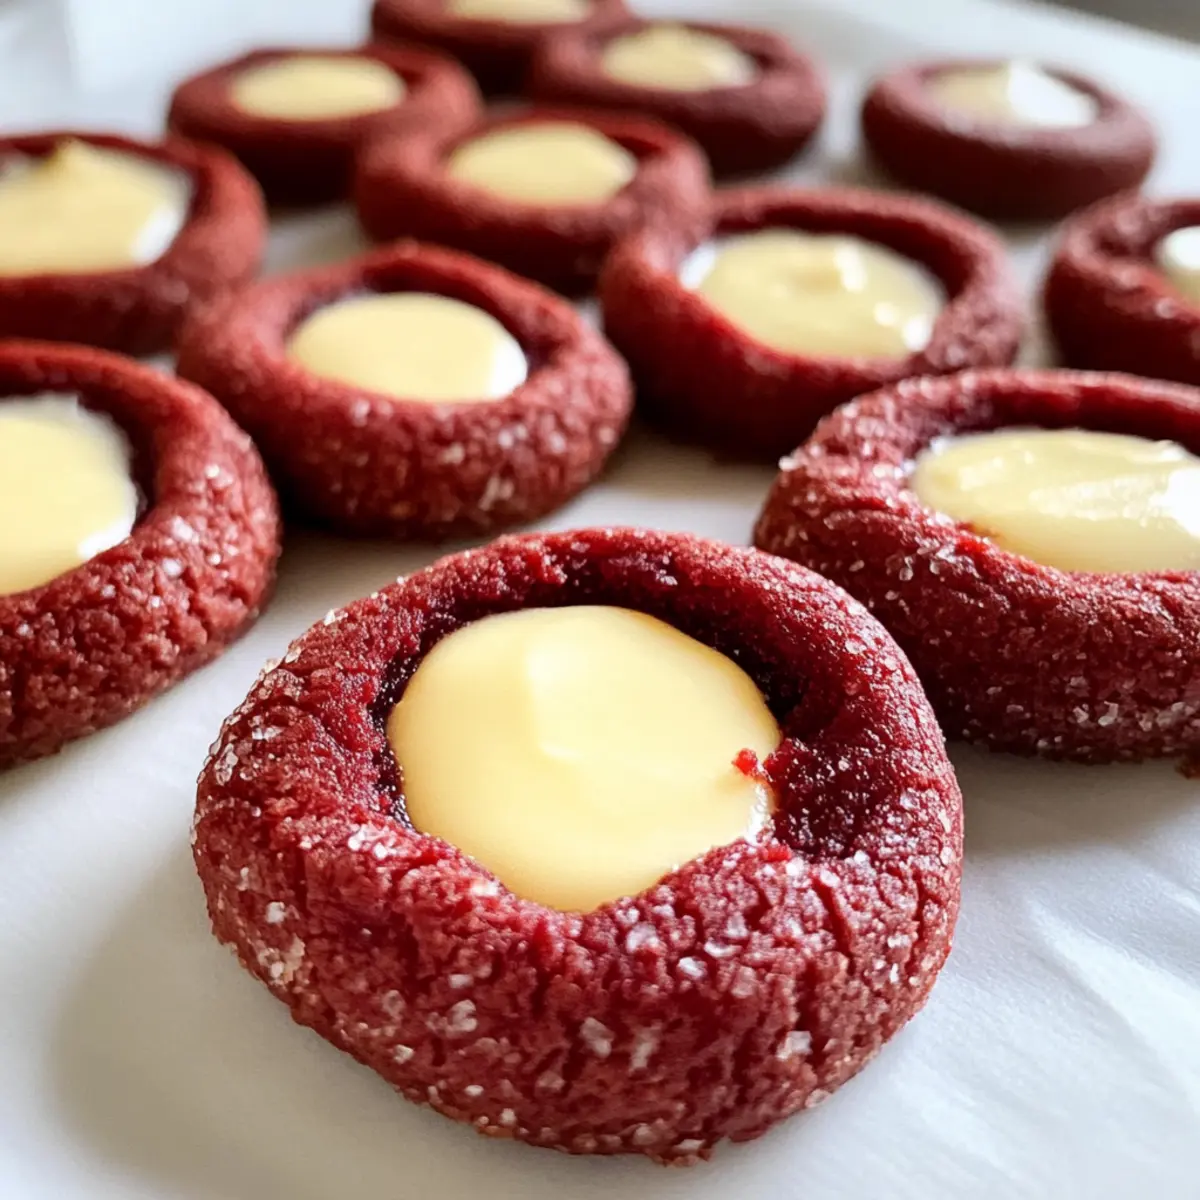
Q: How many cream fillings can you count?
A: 12